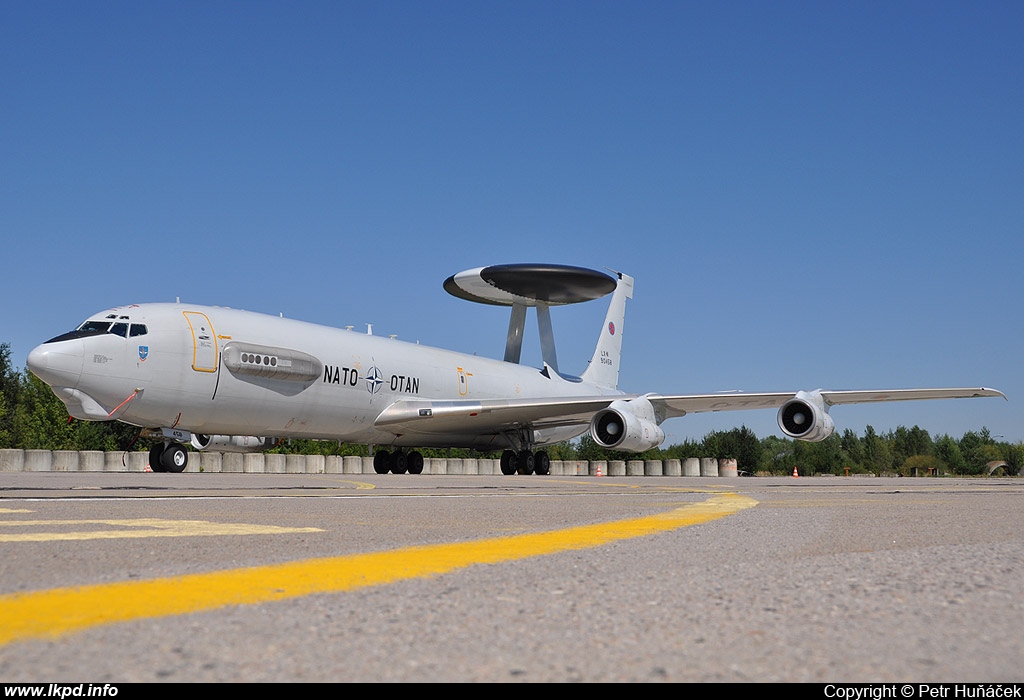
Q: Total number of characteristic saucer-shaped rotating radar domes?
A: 1